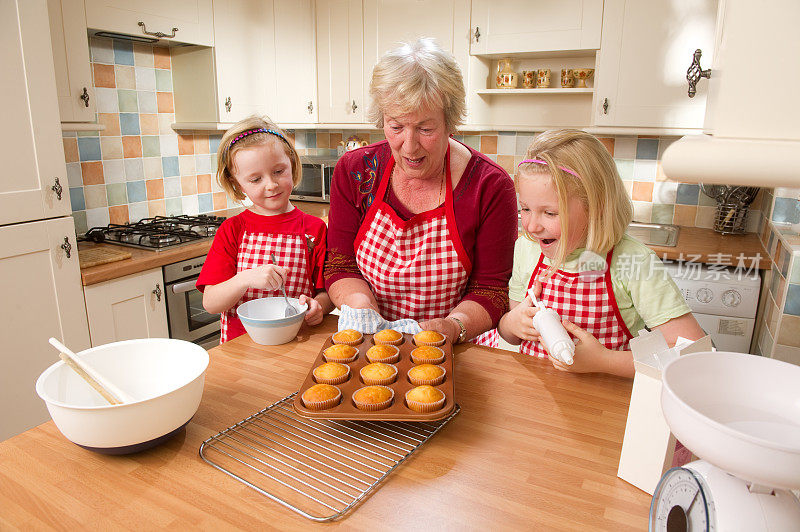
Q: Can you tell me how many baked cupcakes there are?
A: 12